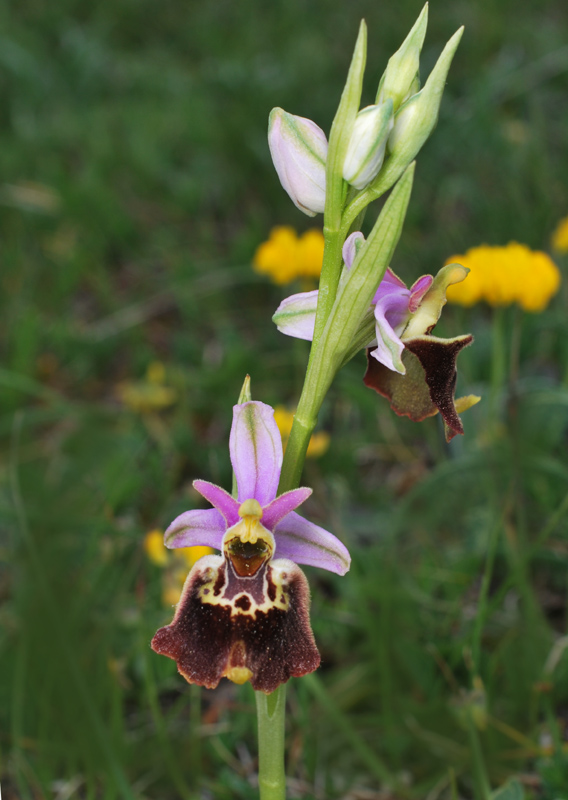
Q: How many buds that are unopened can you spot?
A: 4